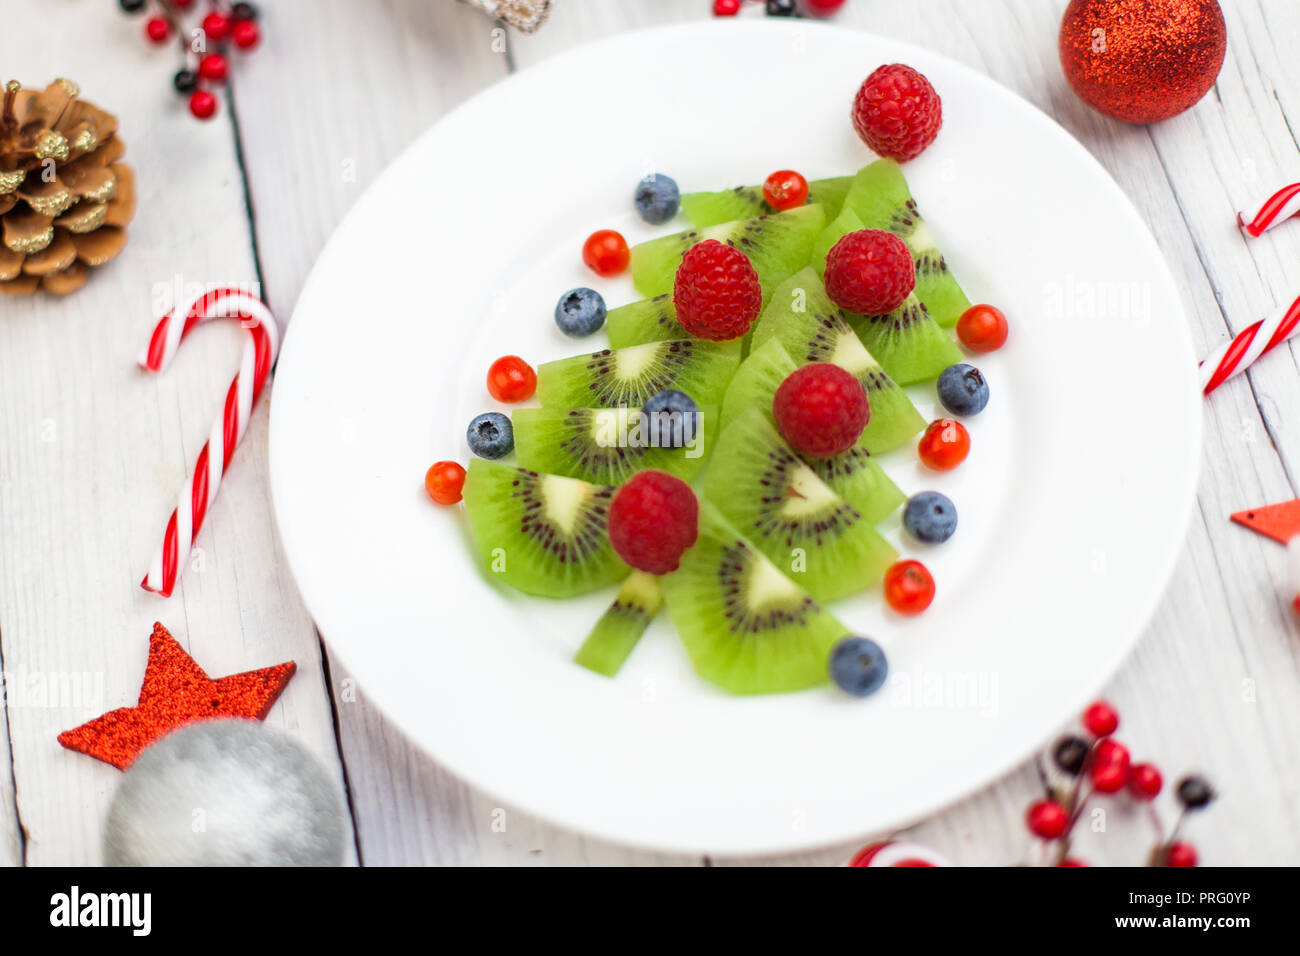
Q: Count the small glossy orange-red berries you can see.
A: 7